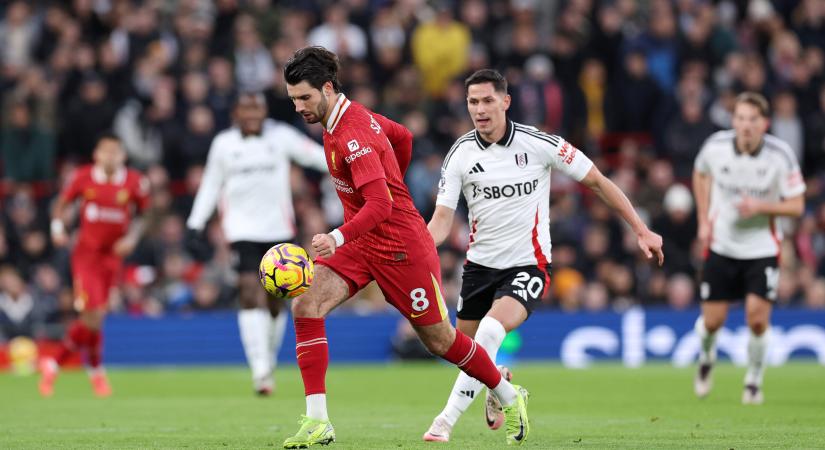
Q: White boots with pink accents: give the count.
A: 2